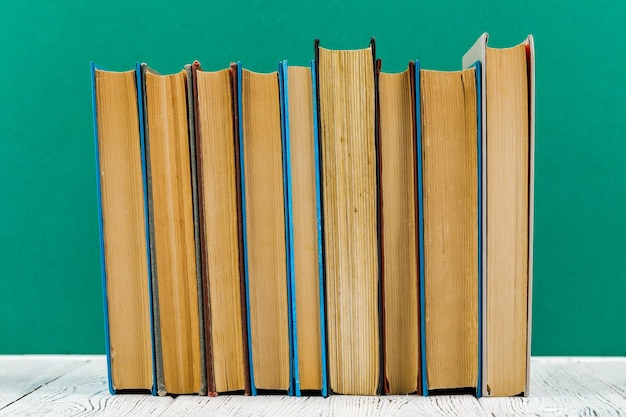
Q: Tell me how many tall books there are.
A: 2